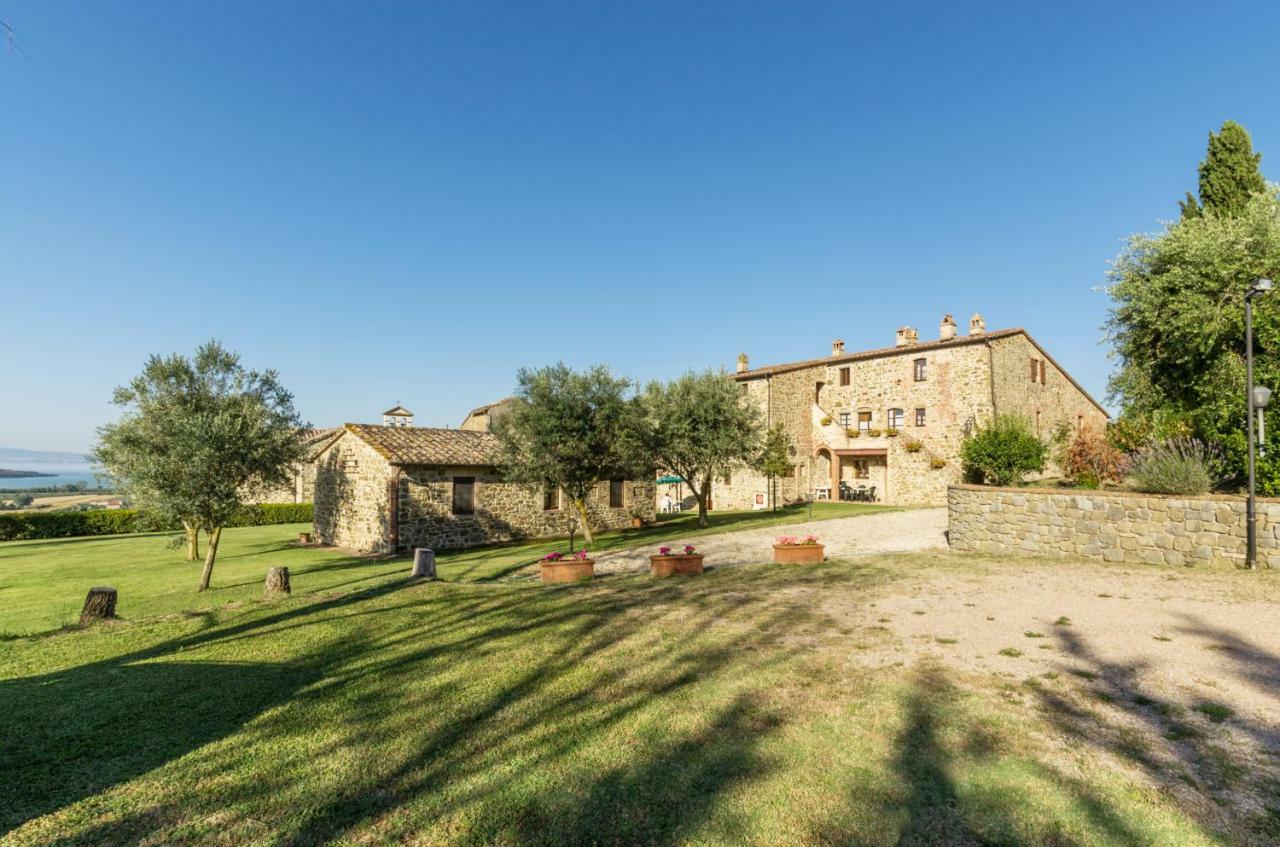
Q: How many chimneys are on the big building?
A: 5